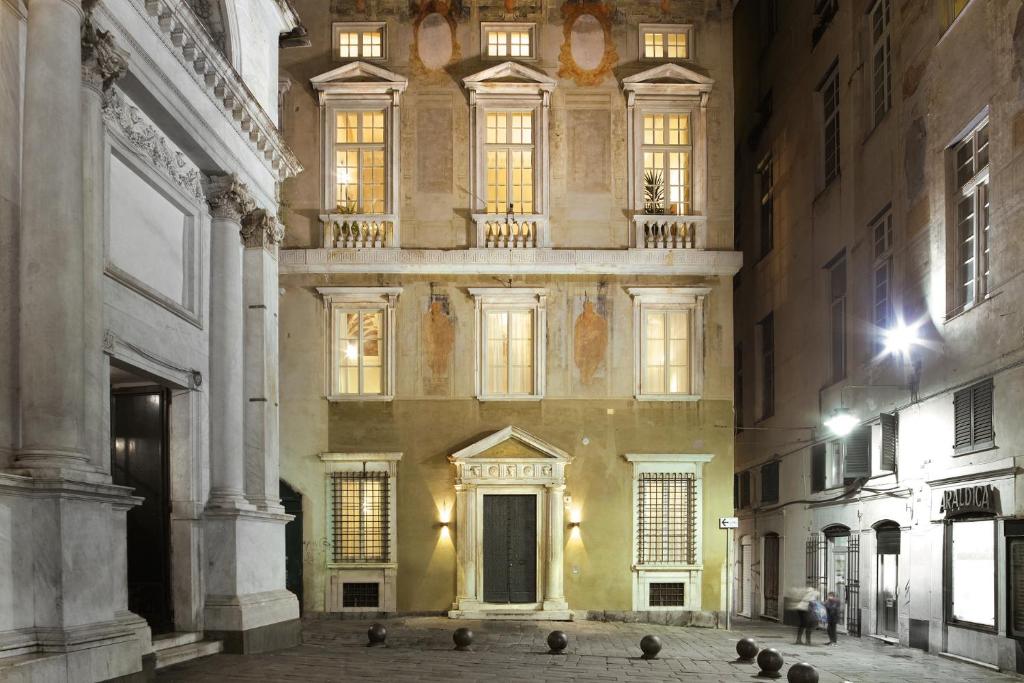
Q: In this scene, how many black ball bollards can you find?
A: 7